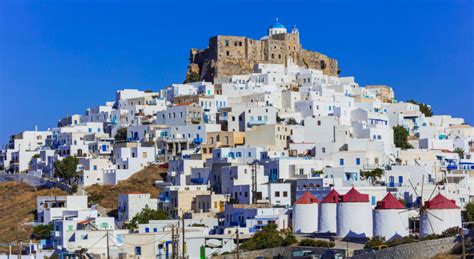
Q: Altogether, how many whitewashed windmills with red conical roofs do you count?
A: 5